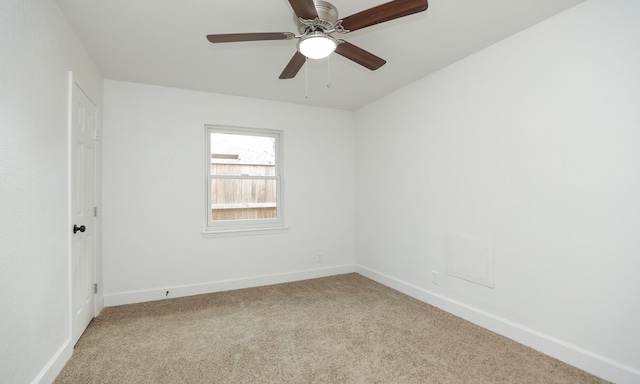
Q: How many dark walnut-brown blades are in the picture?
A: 5